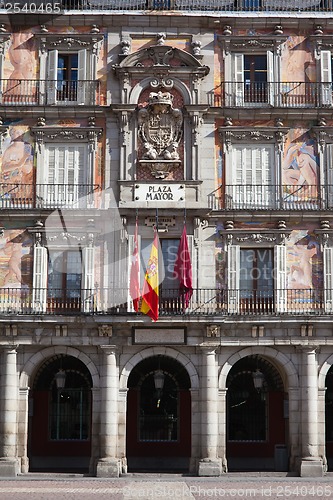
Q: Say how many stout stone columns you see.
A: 4